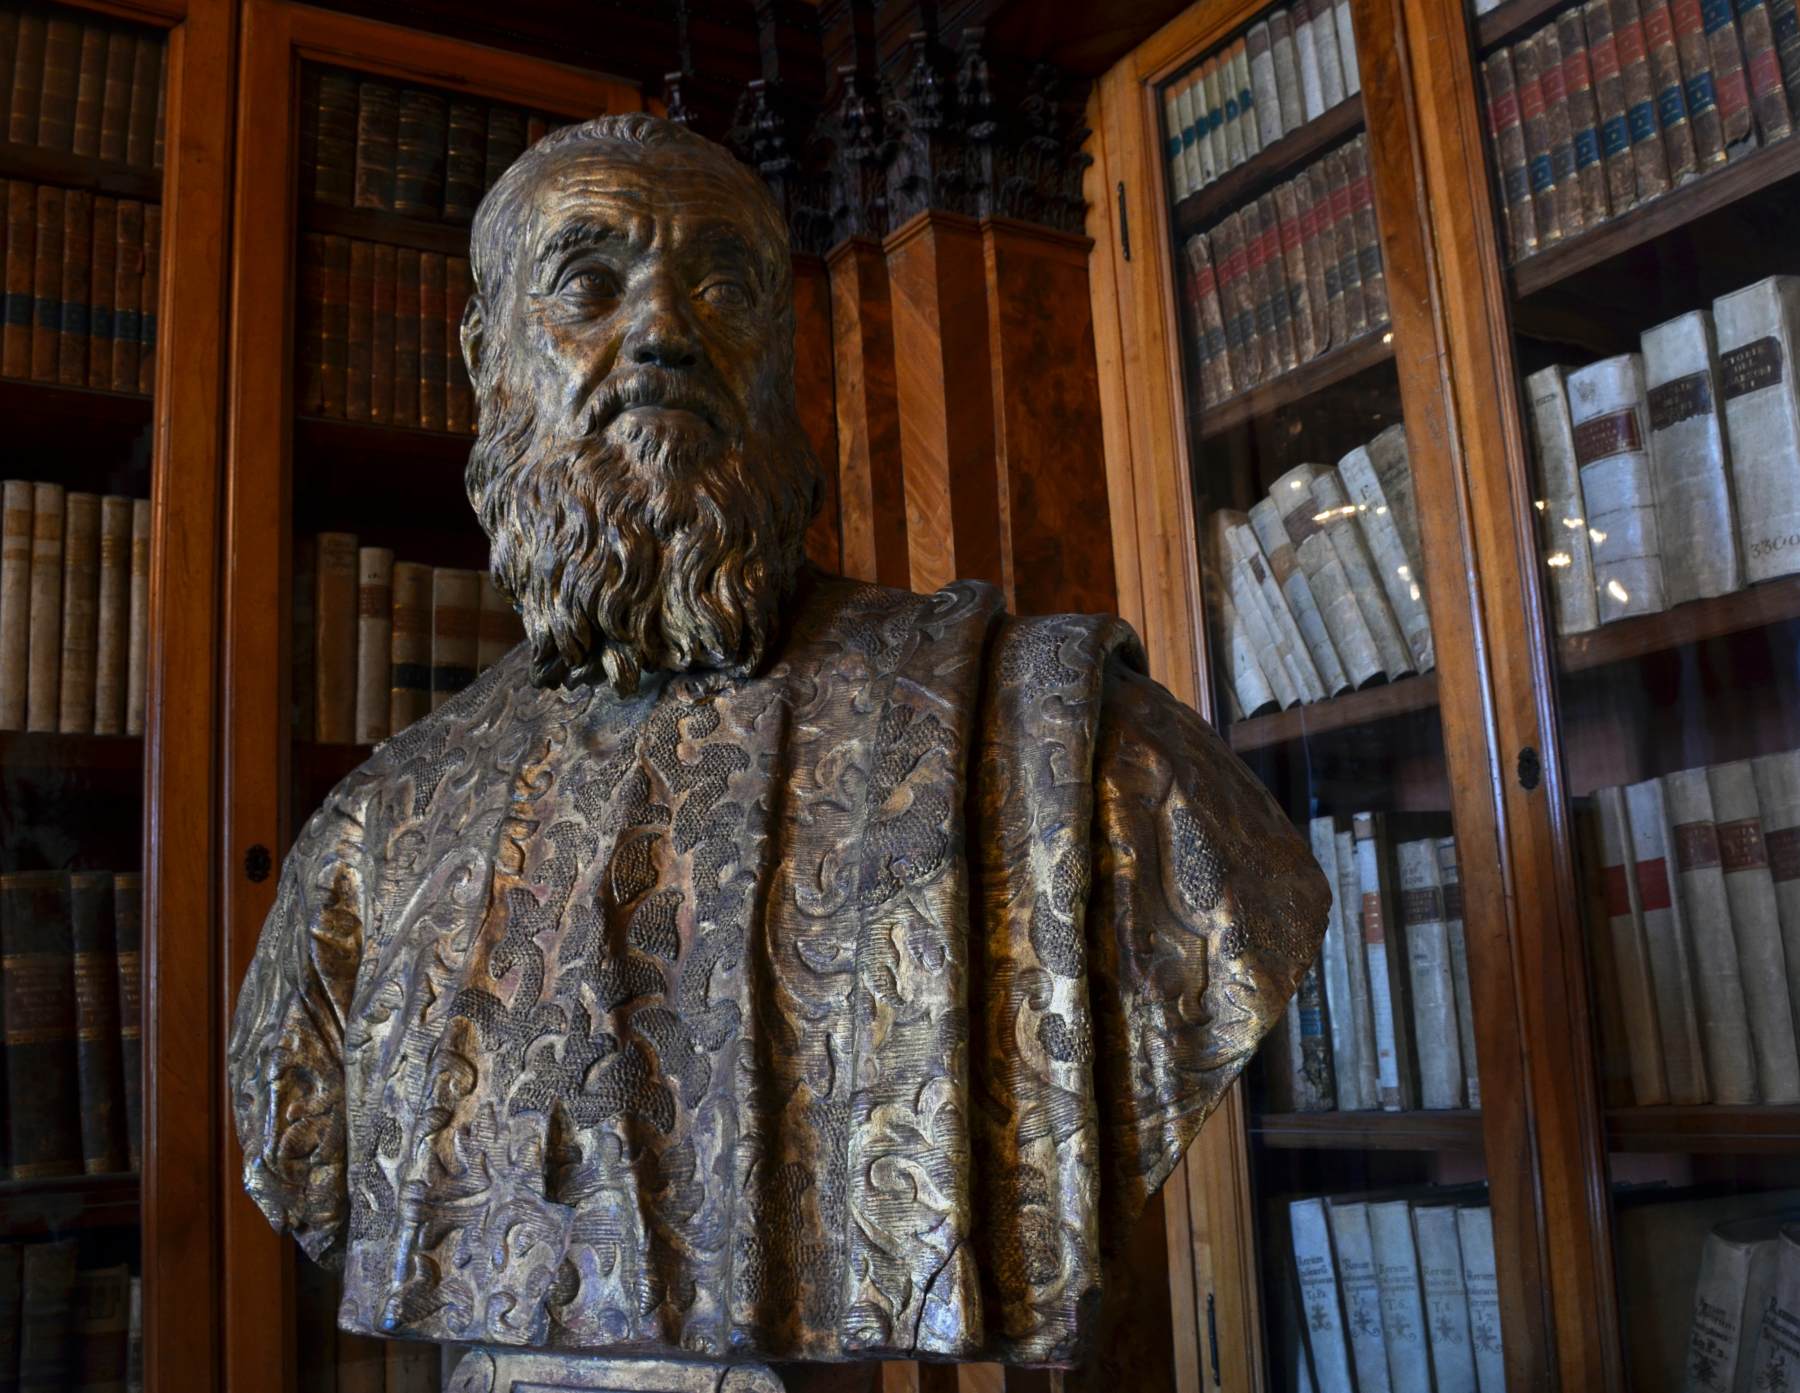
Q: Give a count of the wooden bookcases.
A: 2